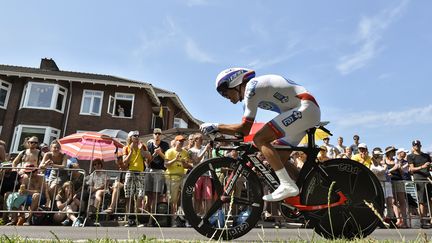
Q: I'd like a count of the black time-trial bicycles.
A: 1